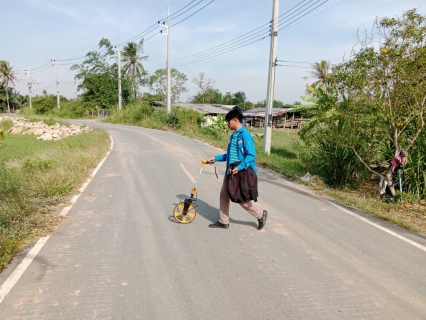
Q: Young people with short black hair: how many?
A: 1